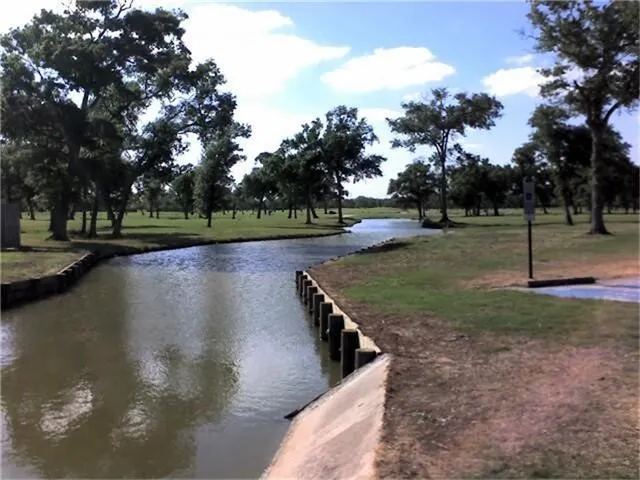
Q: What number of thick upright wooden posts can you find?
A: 9